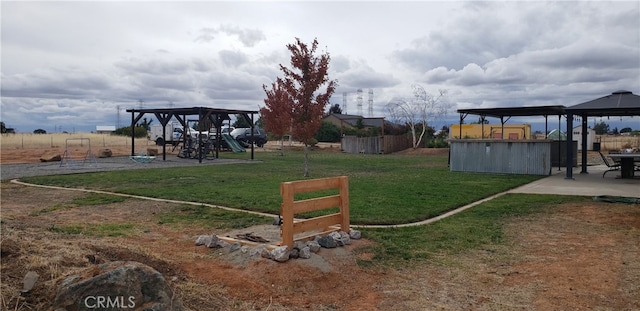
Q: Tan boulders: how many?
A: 3